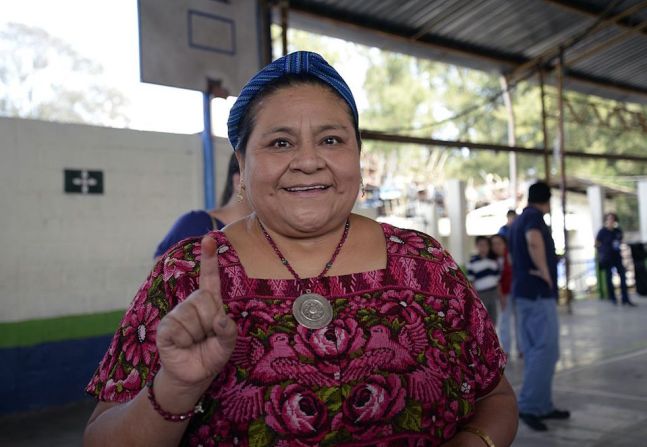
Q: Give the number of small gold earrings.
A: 2